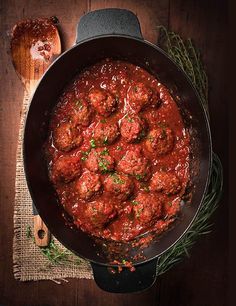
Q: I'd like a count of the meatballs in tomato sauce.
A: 15